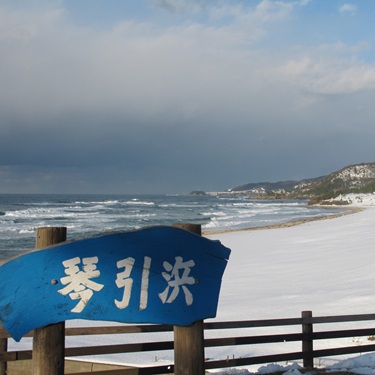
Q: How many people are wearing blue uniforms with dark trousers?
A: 0